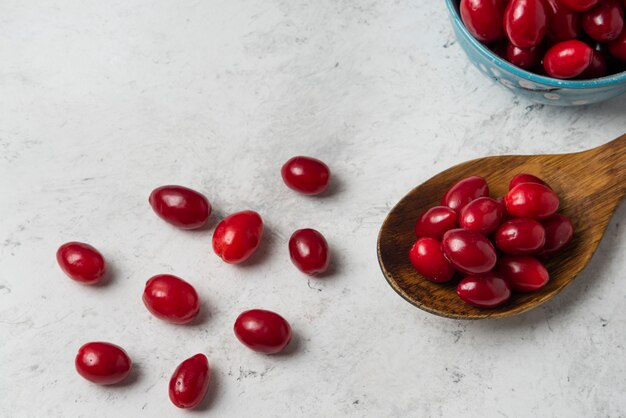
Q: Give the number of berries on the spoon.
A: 11